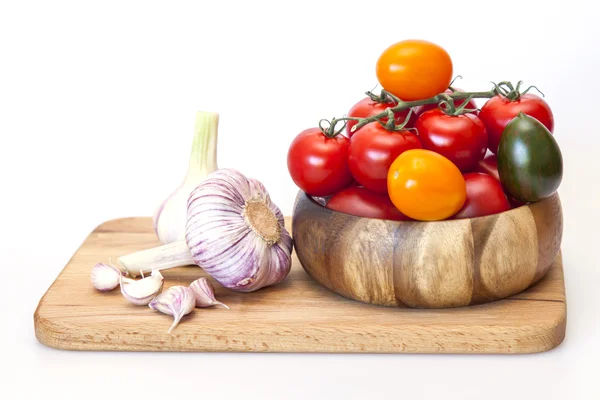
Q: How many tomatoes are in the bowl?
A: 12